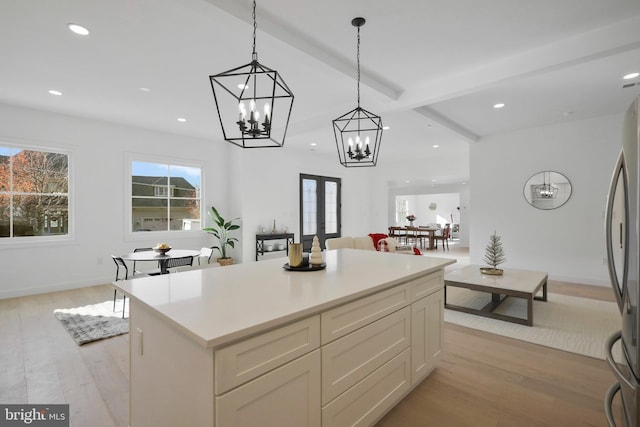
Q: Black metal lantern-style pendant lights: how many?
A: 2